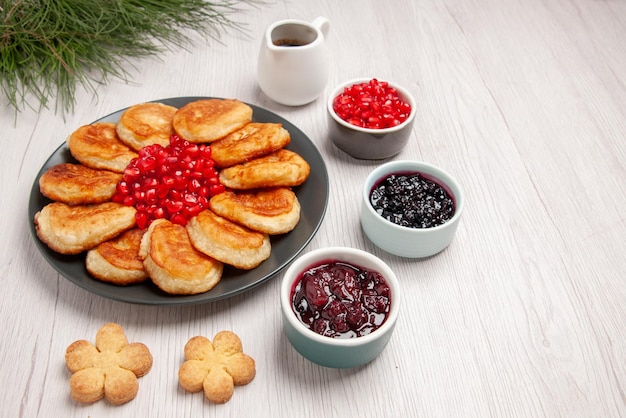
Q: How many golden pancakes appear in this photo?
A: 11